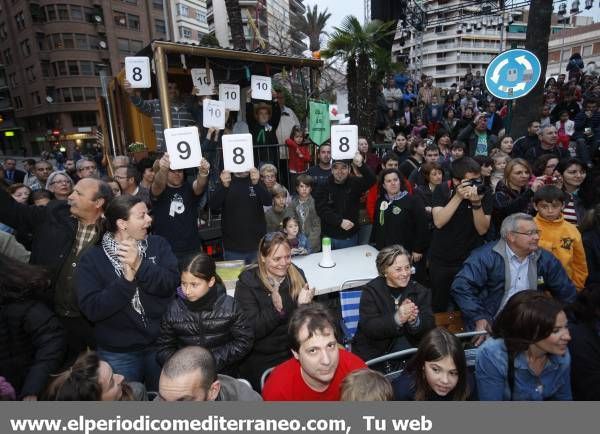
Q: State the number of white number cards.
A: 8